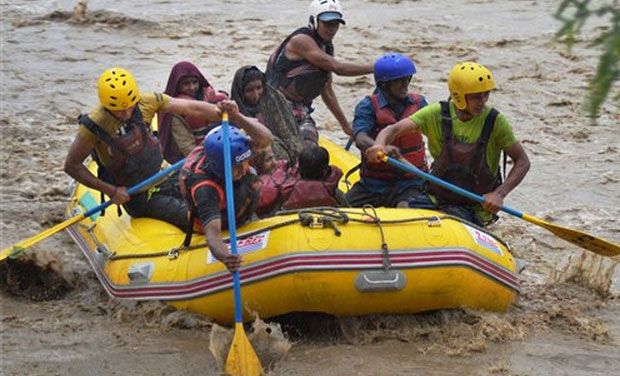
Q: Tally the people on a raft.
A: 9